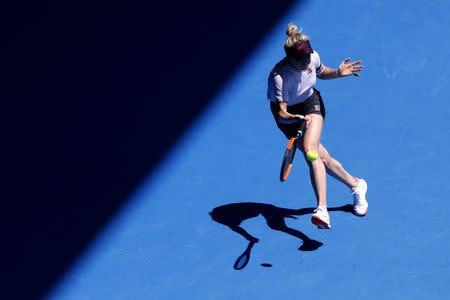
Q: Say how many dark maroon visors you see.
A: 1